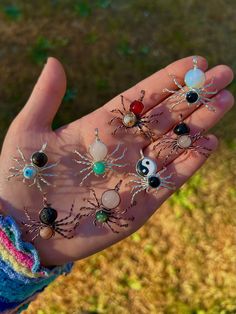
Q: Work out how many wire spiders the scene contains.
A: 8